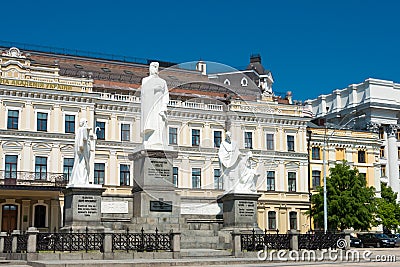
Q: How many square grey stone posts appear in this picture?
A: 8